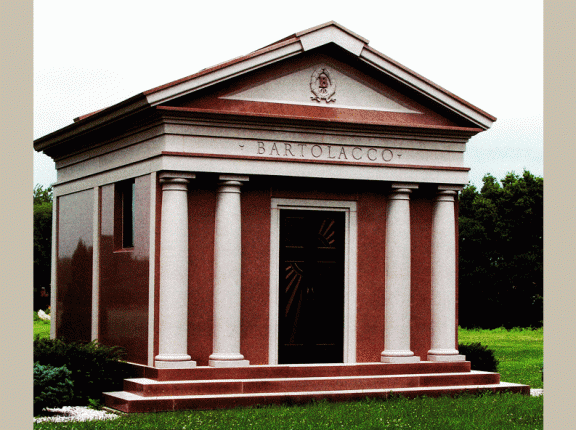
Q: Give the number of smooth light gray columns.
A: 4